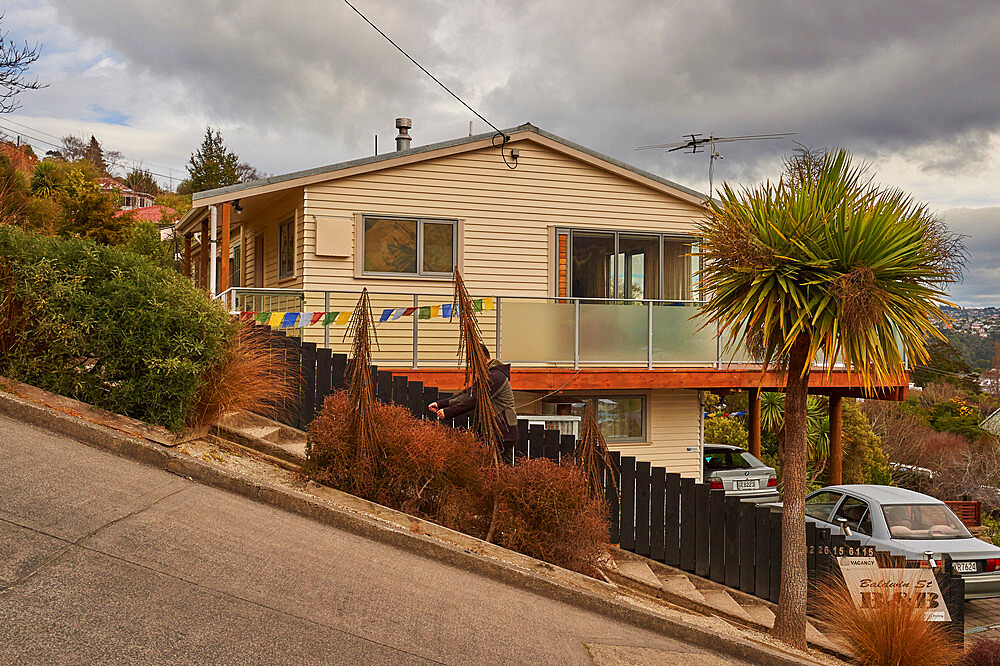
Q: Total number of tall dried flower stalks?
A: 3